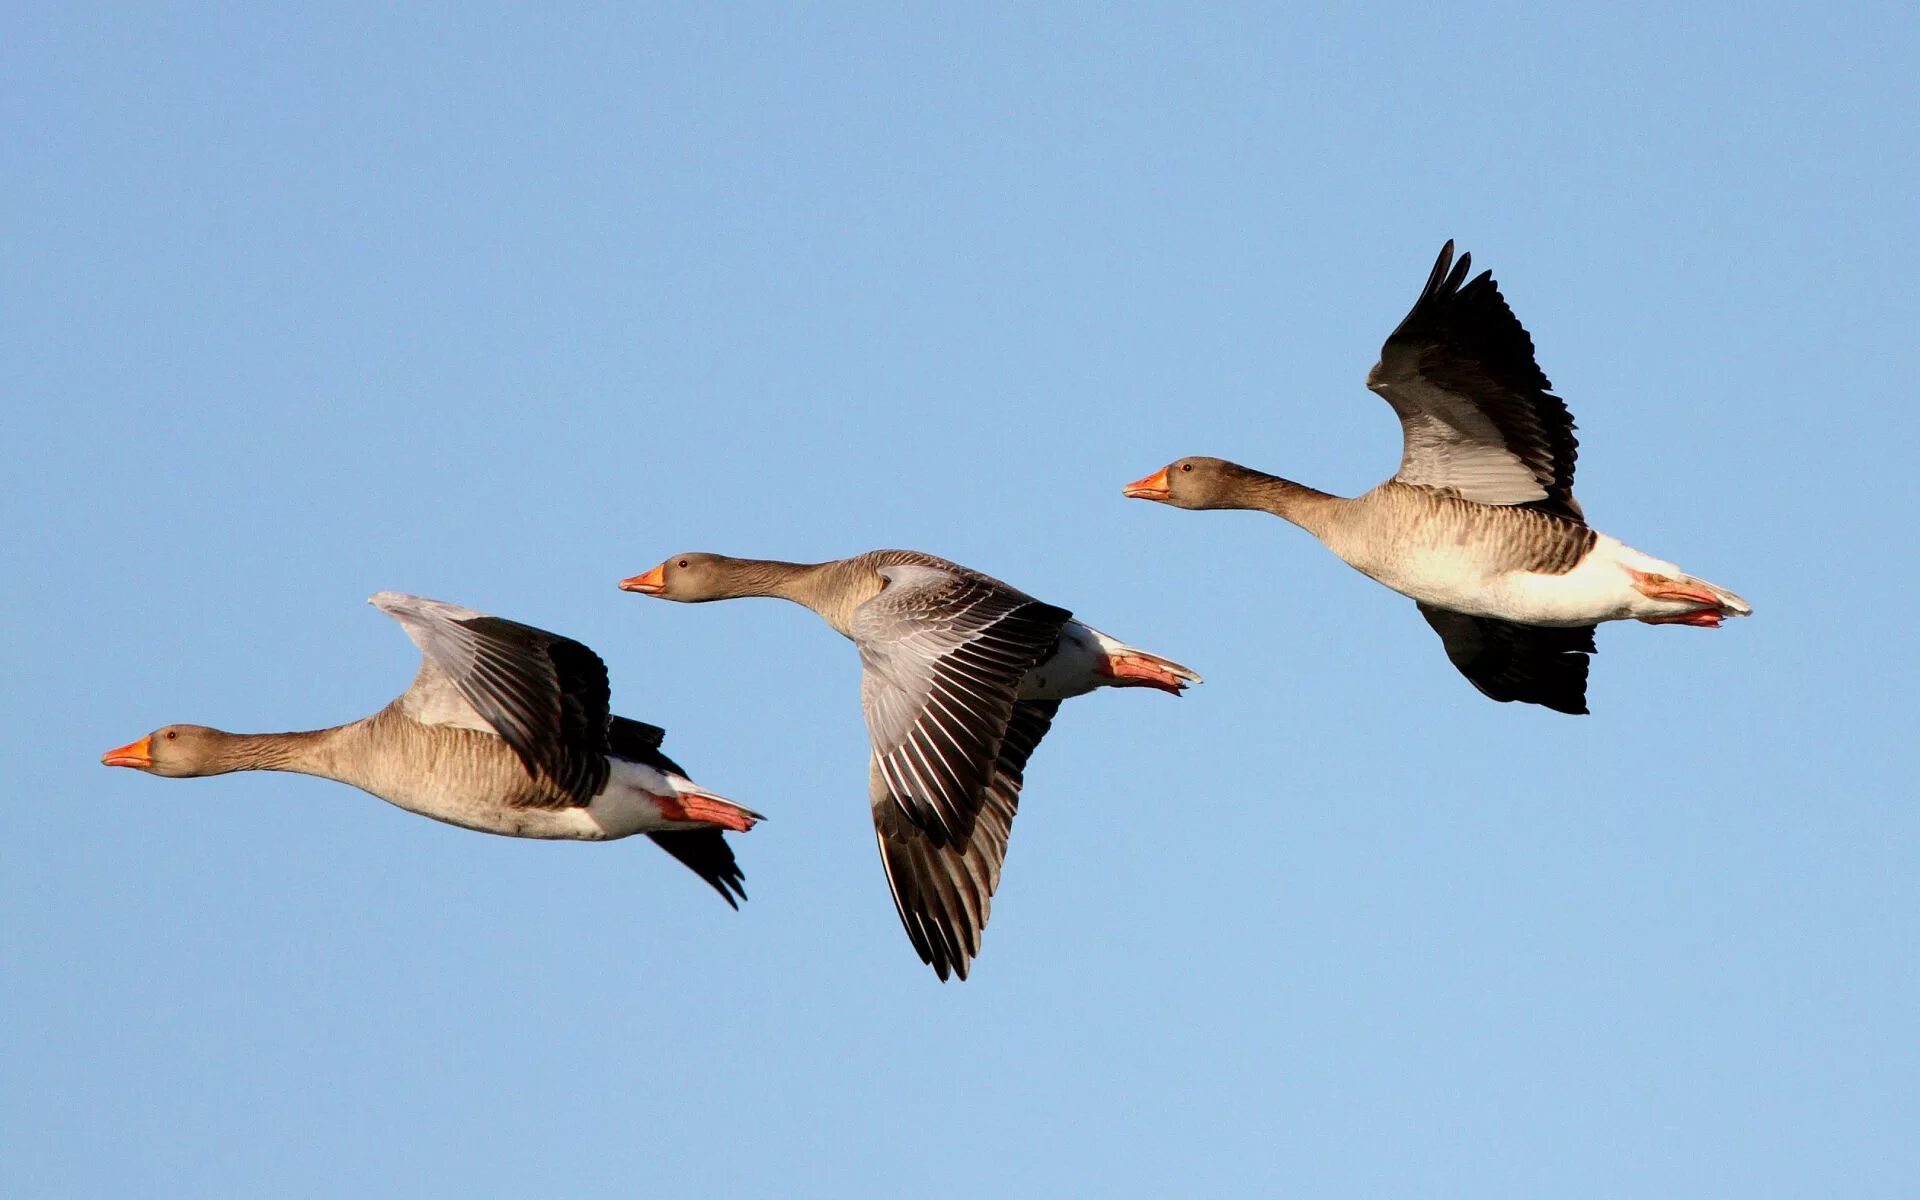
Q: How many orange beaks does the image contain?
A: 3